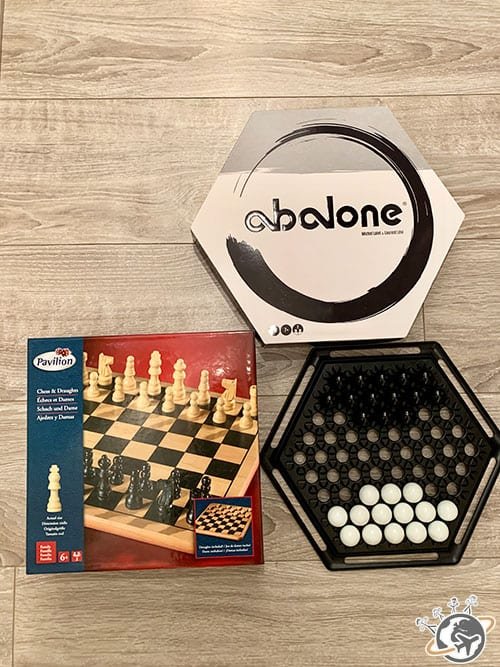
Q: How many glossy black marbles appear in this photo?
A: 14